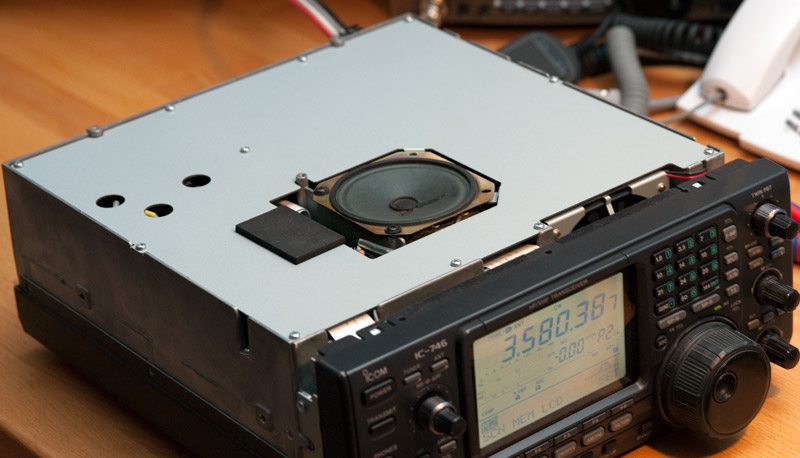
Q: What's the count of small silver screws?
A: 11